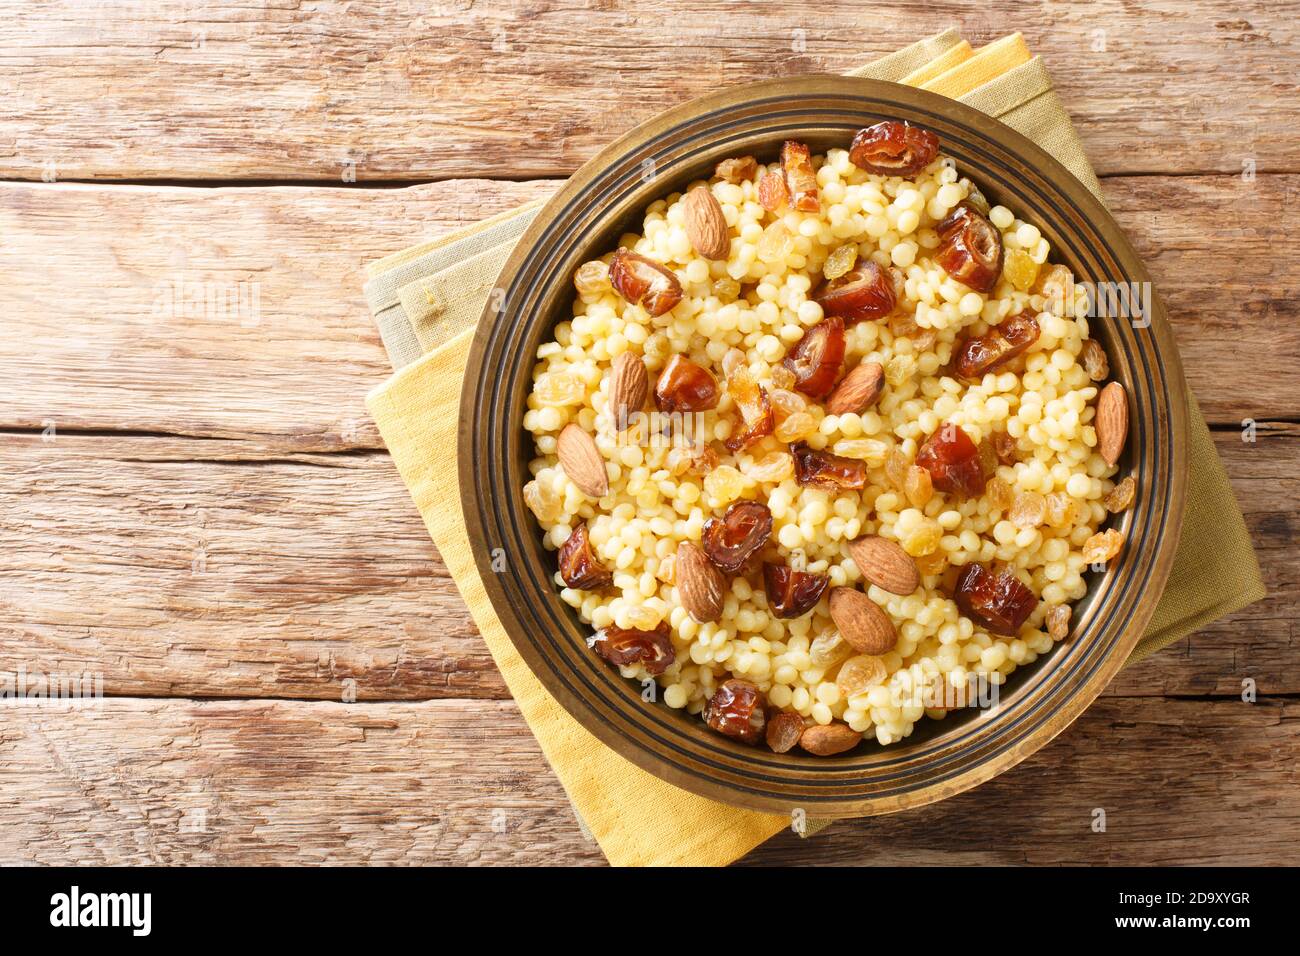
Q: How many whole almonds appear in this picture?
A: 9